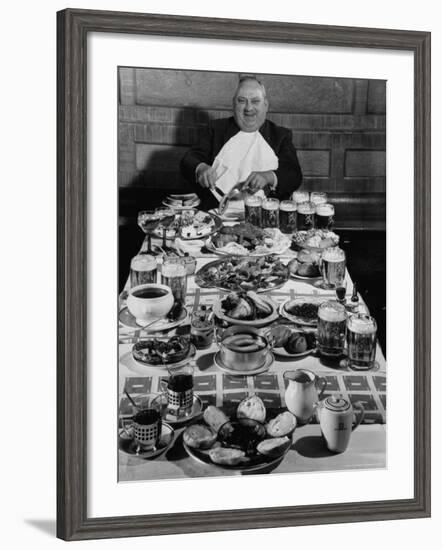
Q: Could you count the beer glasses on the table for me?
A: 12